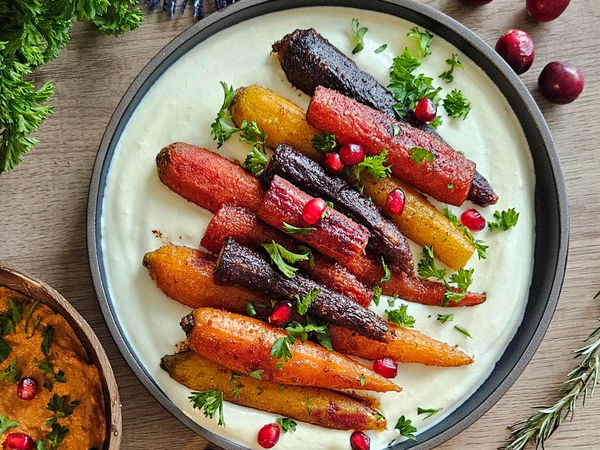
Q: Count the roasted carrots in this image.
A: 11